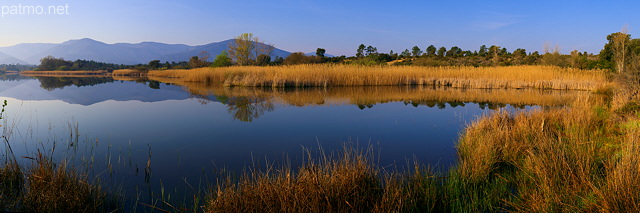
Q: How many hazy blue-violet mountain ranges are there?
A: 1